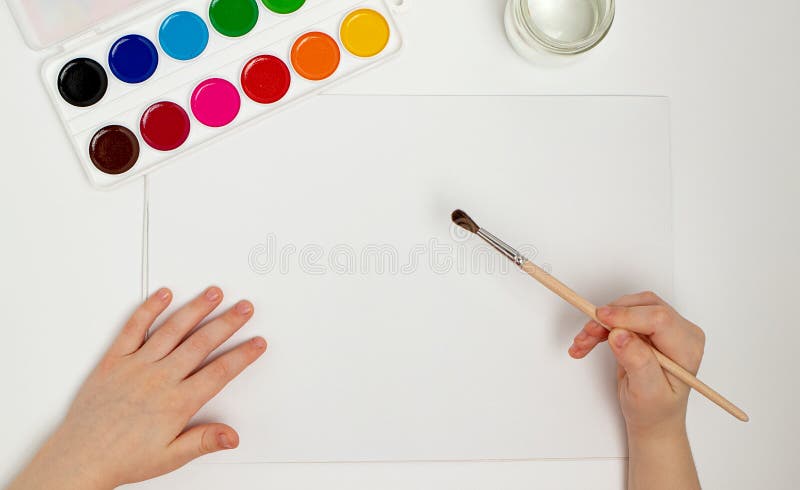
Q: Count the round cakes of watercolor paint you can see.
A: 11